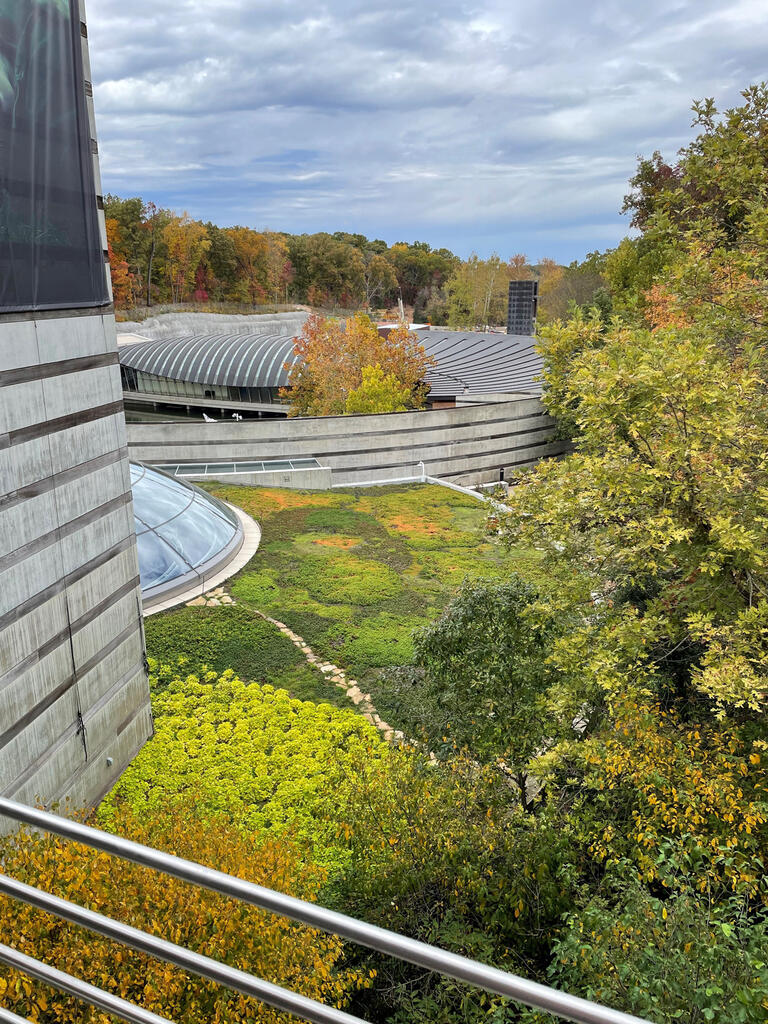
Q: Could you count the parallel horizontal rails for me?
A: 4